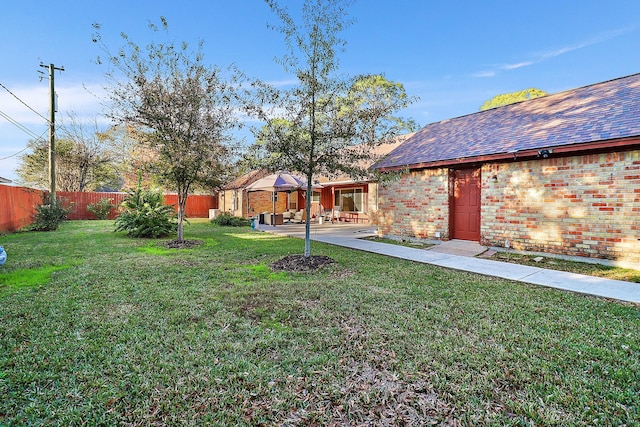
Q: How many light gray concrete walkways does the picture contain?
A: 1